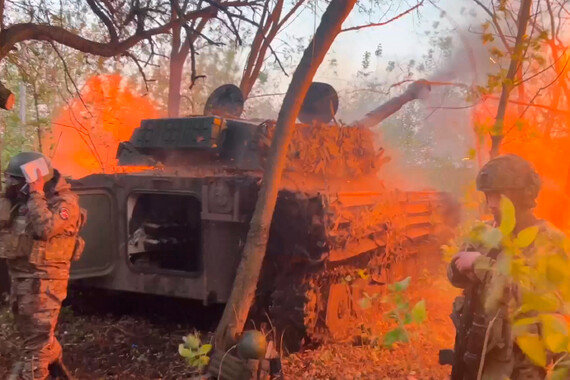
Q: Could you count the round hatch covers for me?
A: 2